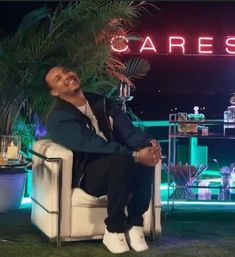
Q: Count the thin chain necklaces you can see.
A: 1